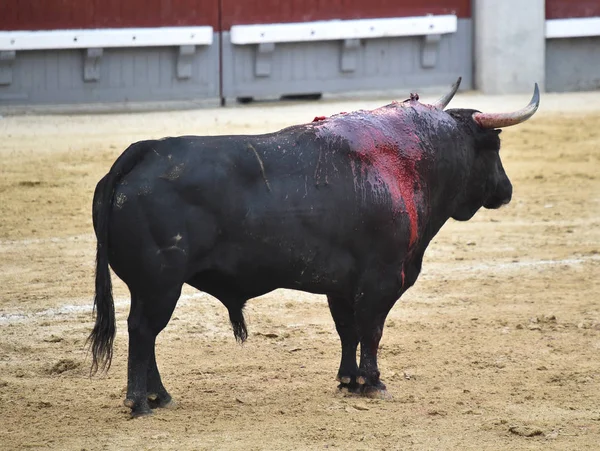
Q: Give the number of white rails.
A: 3